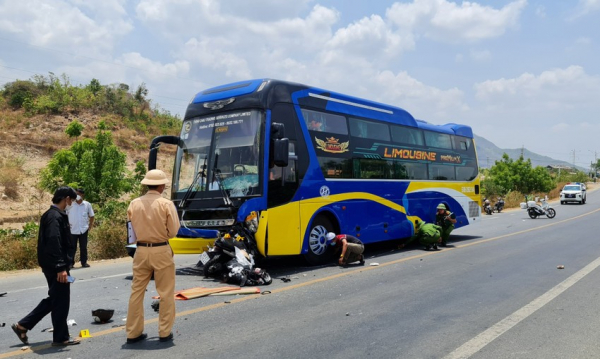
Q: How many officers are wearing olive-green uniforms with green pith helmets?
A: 2